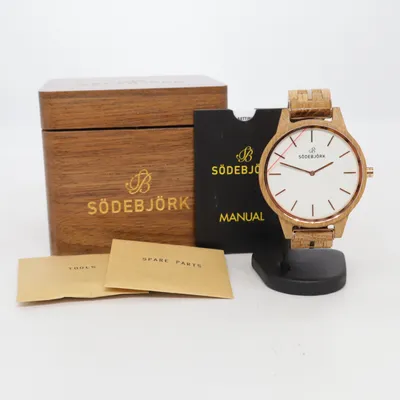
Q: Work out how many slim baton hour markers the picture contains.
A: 12